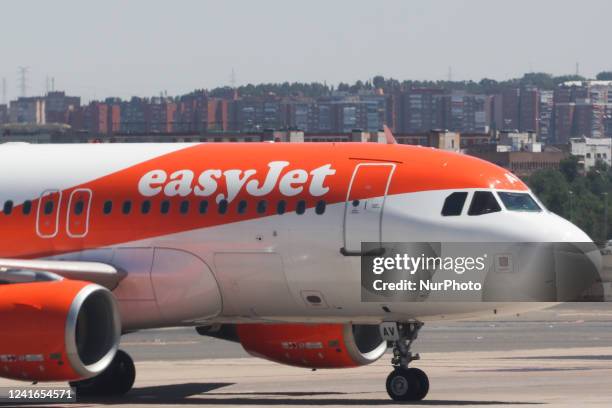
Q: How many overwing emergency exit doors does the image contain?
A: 2